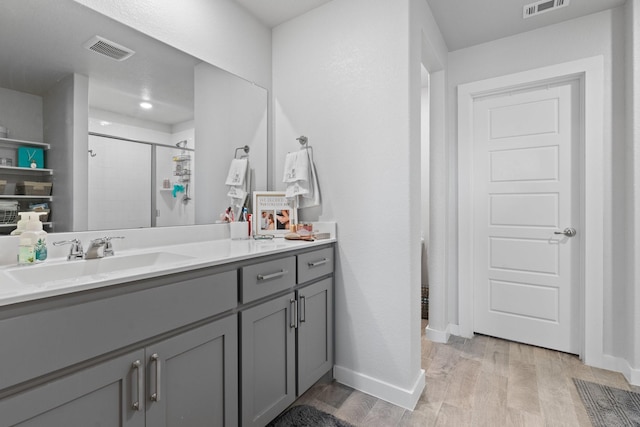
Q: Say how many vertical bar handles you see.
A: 4